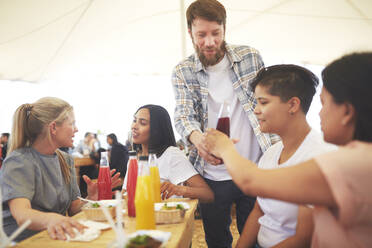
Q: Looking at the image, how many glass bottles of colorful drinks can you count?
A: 5